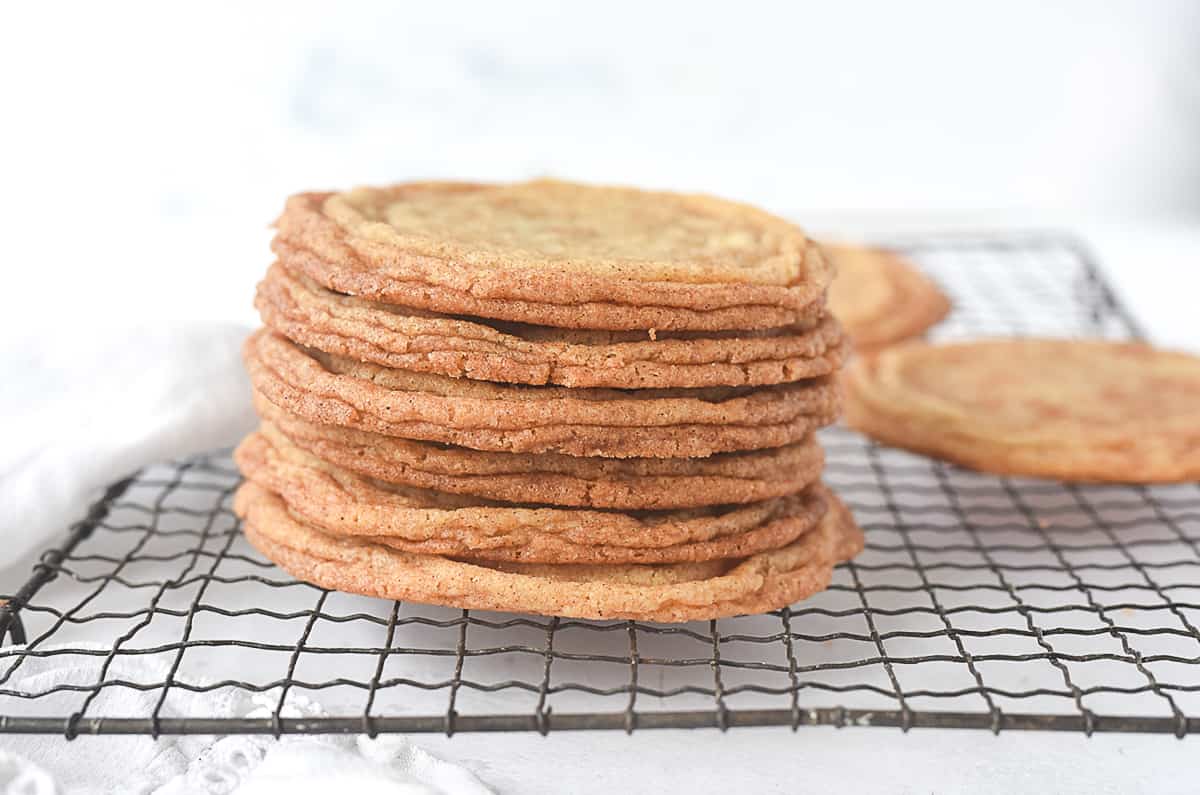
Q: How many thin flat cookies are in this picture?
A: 8